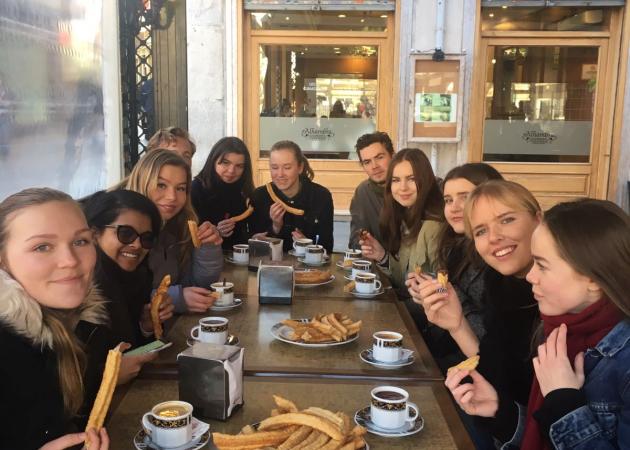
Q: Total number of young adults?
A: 11